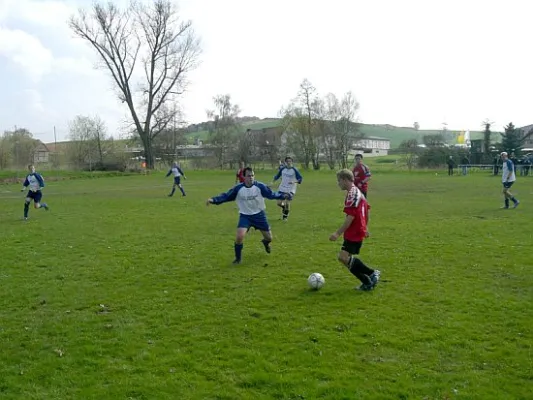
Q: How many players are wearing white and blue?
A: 5